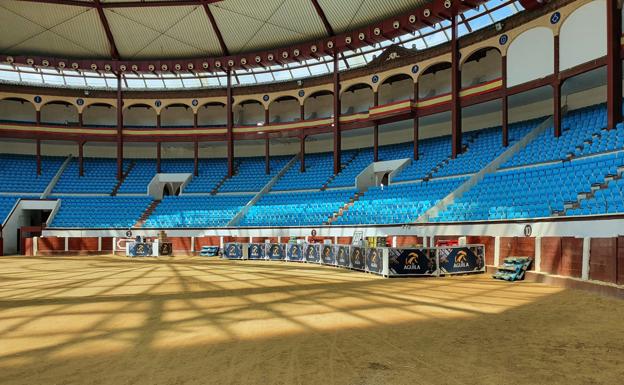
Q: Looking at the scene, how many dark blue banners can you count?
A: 13